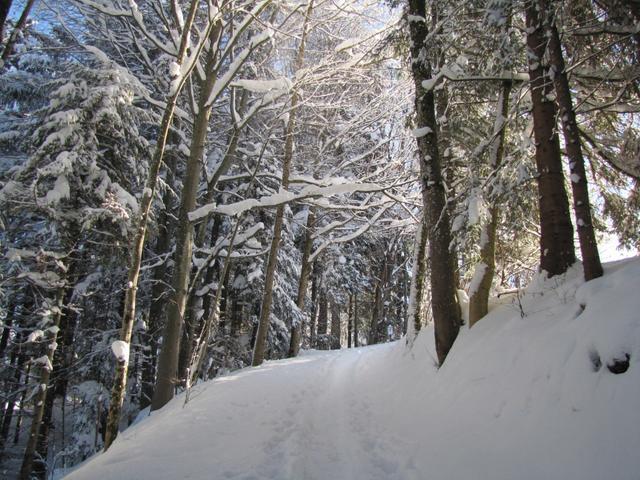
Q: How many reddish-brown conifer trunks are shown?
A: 2